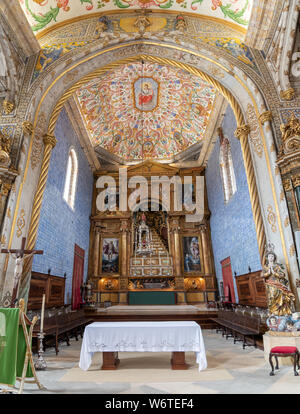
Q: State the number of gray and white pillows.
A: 0